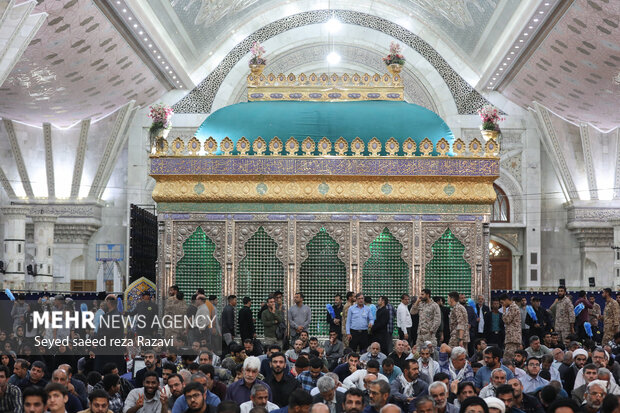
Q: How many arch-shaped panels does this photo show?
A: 5